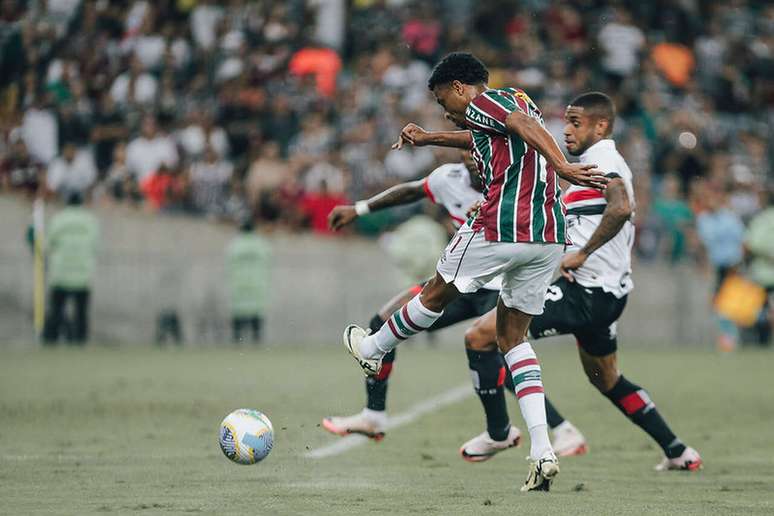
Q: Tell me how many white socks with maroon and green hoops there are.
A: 2